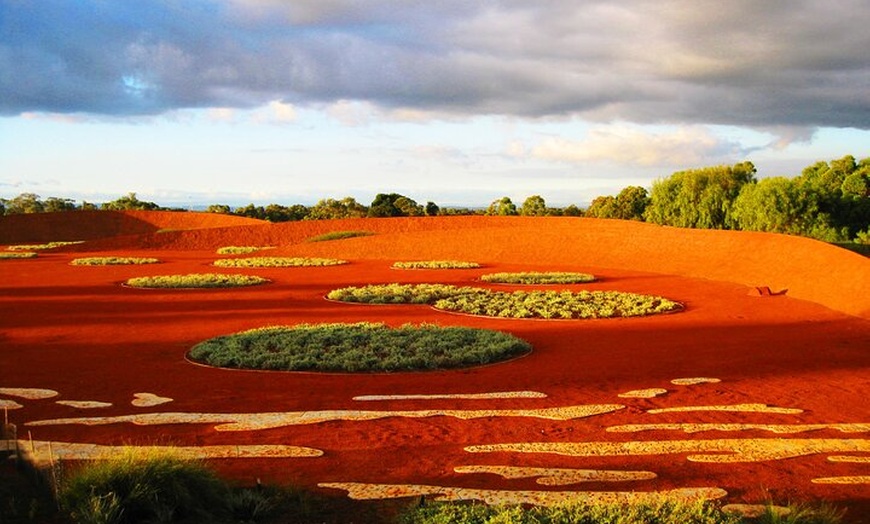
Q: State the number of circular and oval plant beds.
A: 12